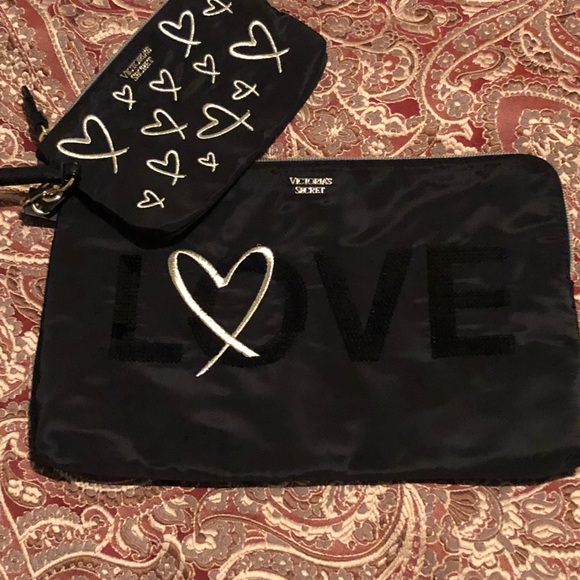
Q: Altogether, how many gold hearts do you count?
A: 14